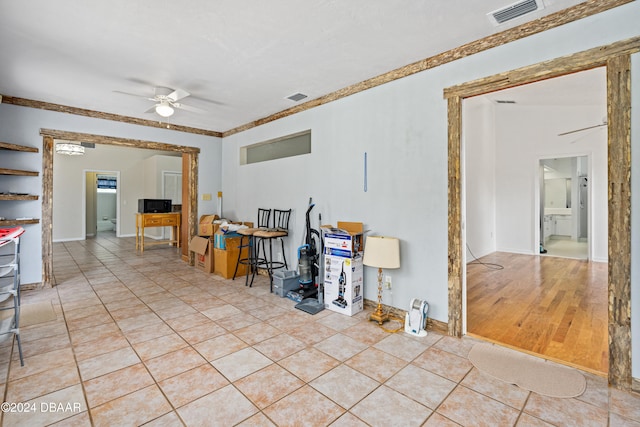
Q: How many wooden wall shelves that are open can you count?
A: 4